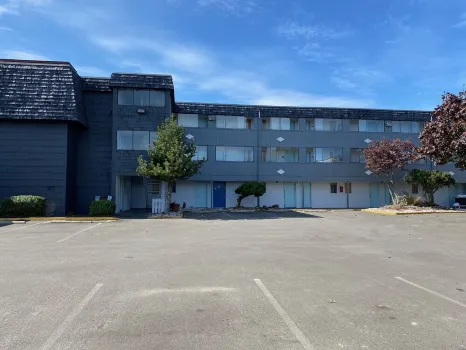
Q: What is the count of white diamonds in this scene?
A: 6